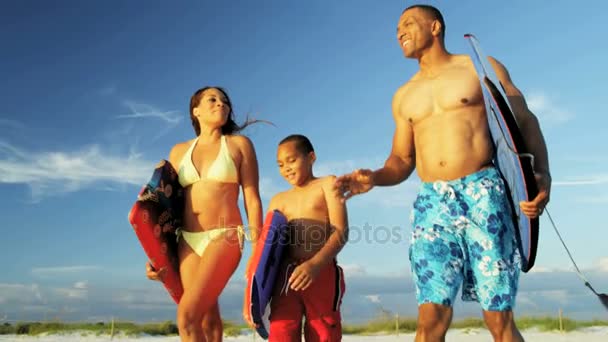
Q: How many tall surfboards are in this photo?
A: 1